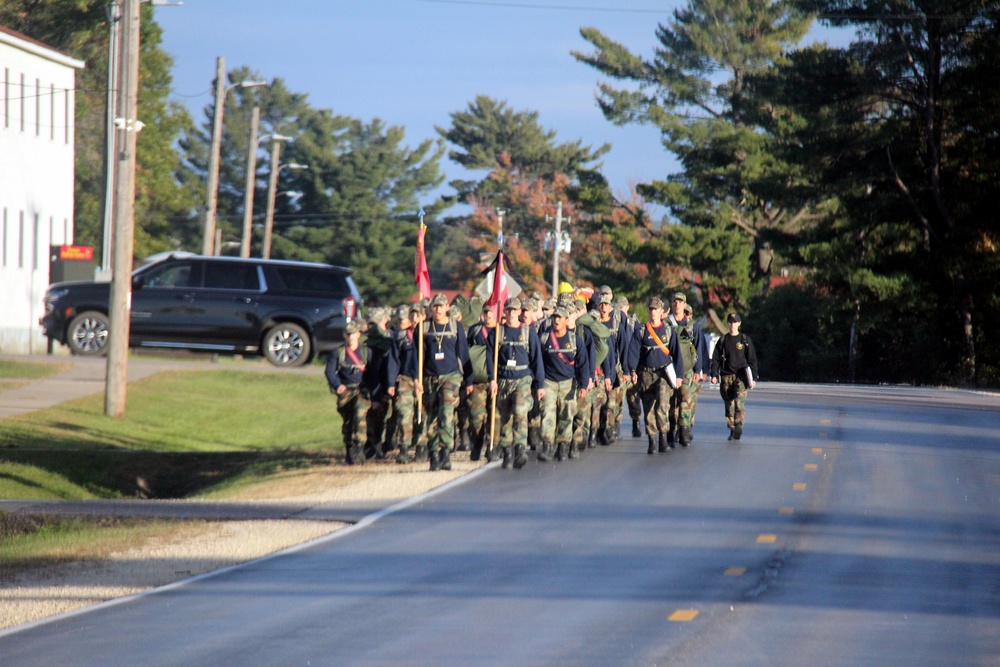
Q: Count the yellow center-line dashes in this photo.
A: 9